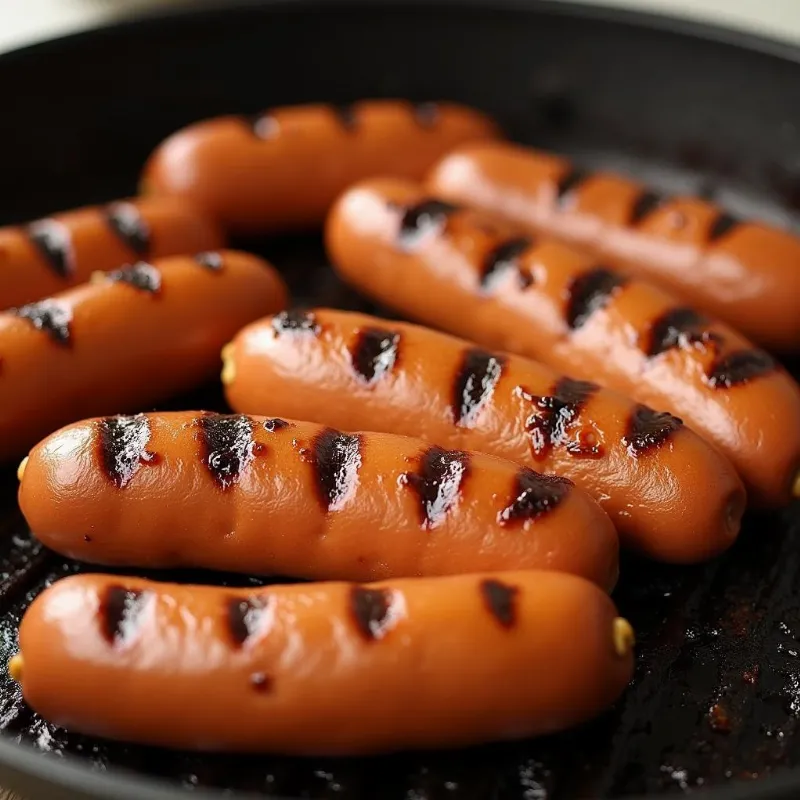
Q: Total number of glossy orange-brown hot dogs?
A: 8